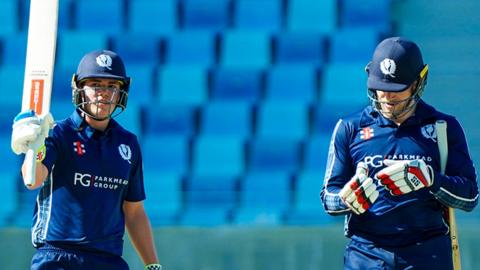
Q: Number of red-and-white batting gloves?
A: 2